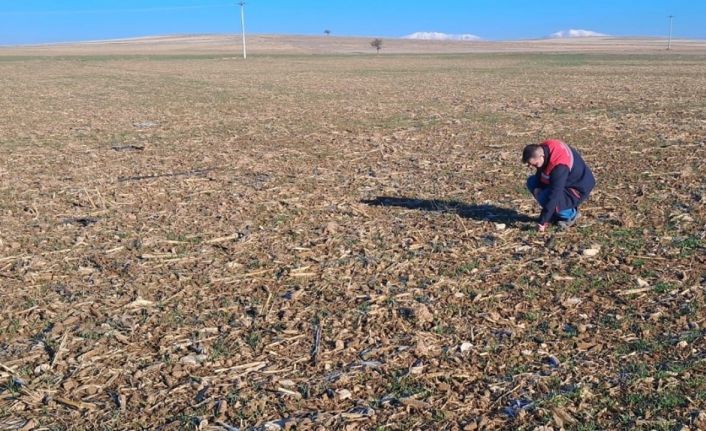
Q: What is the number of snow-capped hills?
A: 2